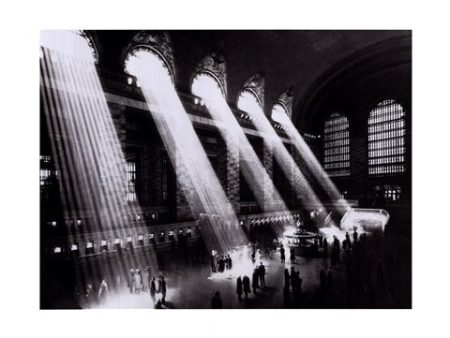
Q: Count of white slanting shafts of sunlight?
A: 5